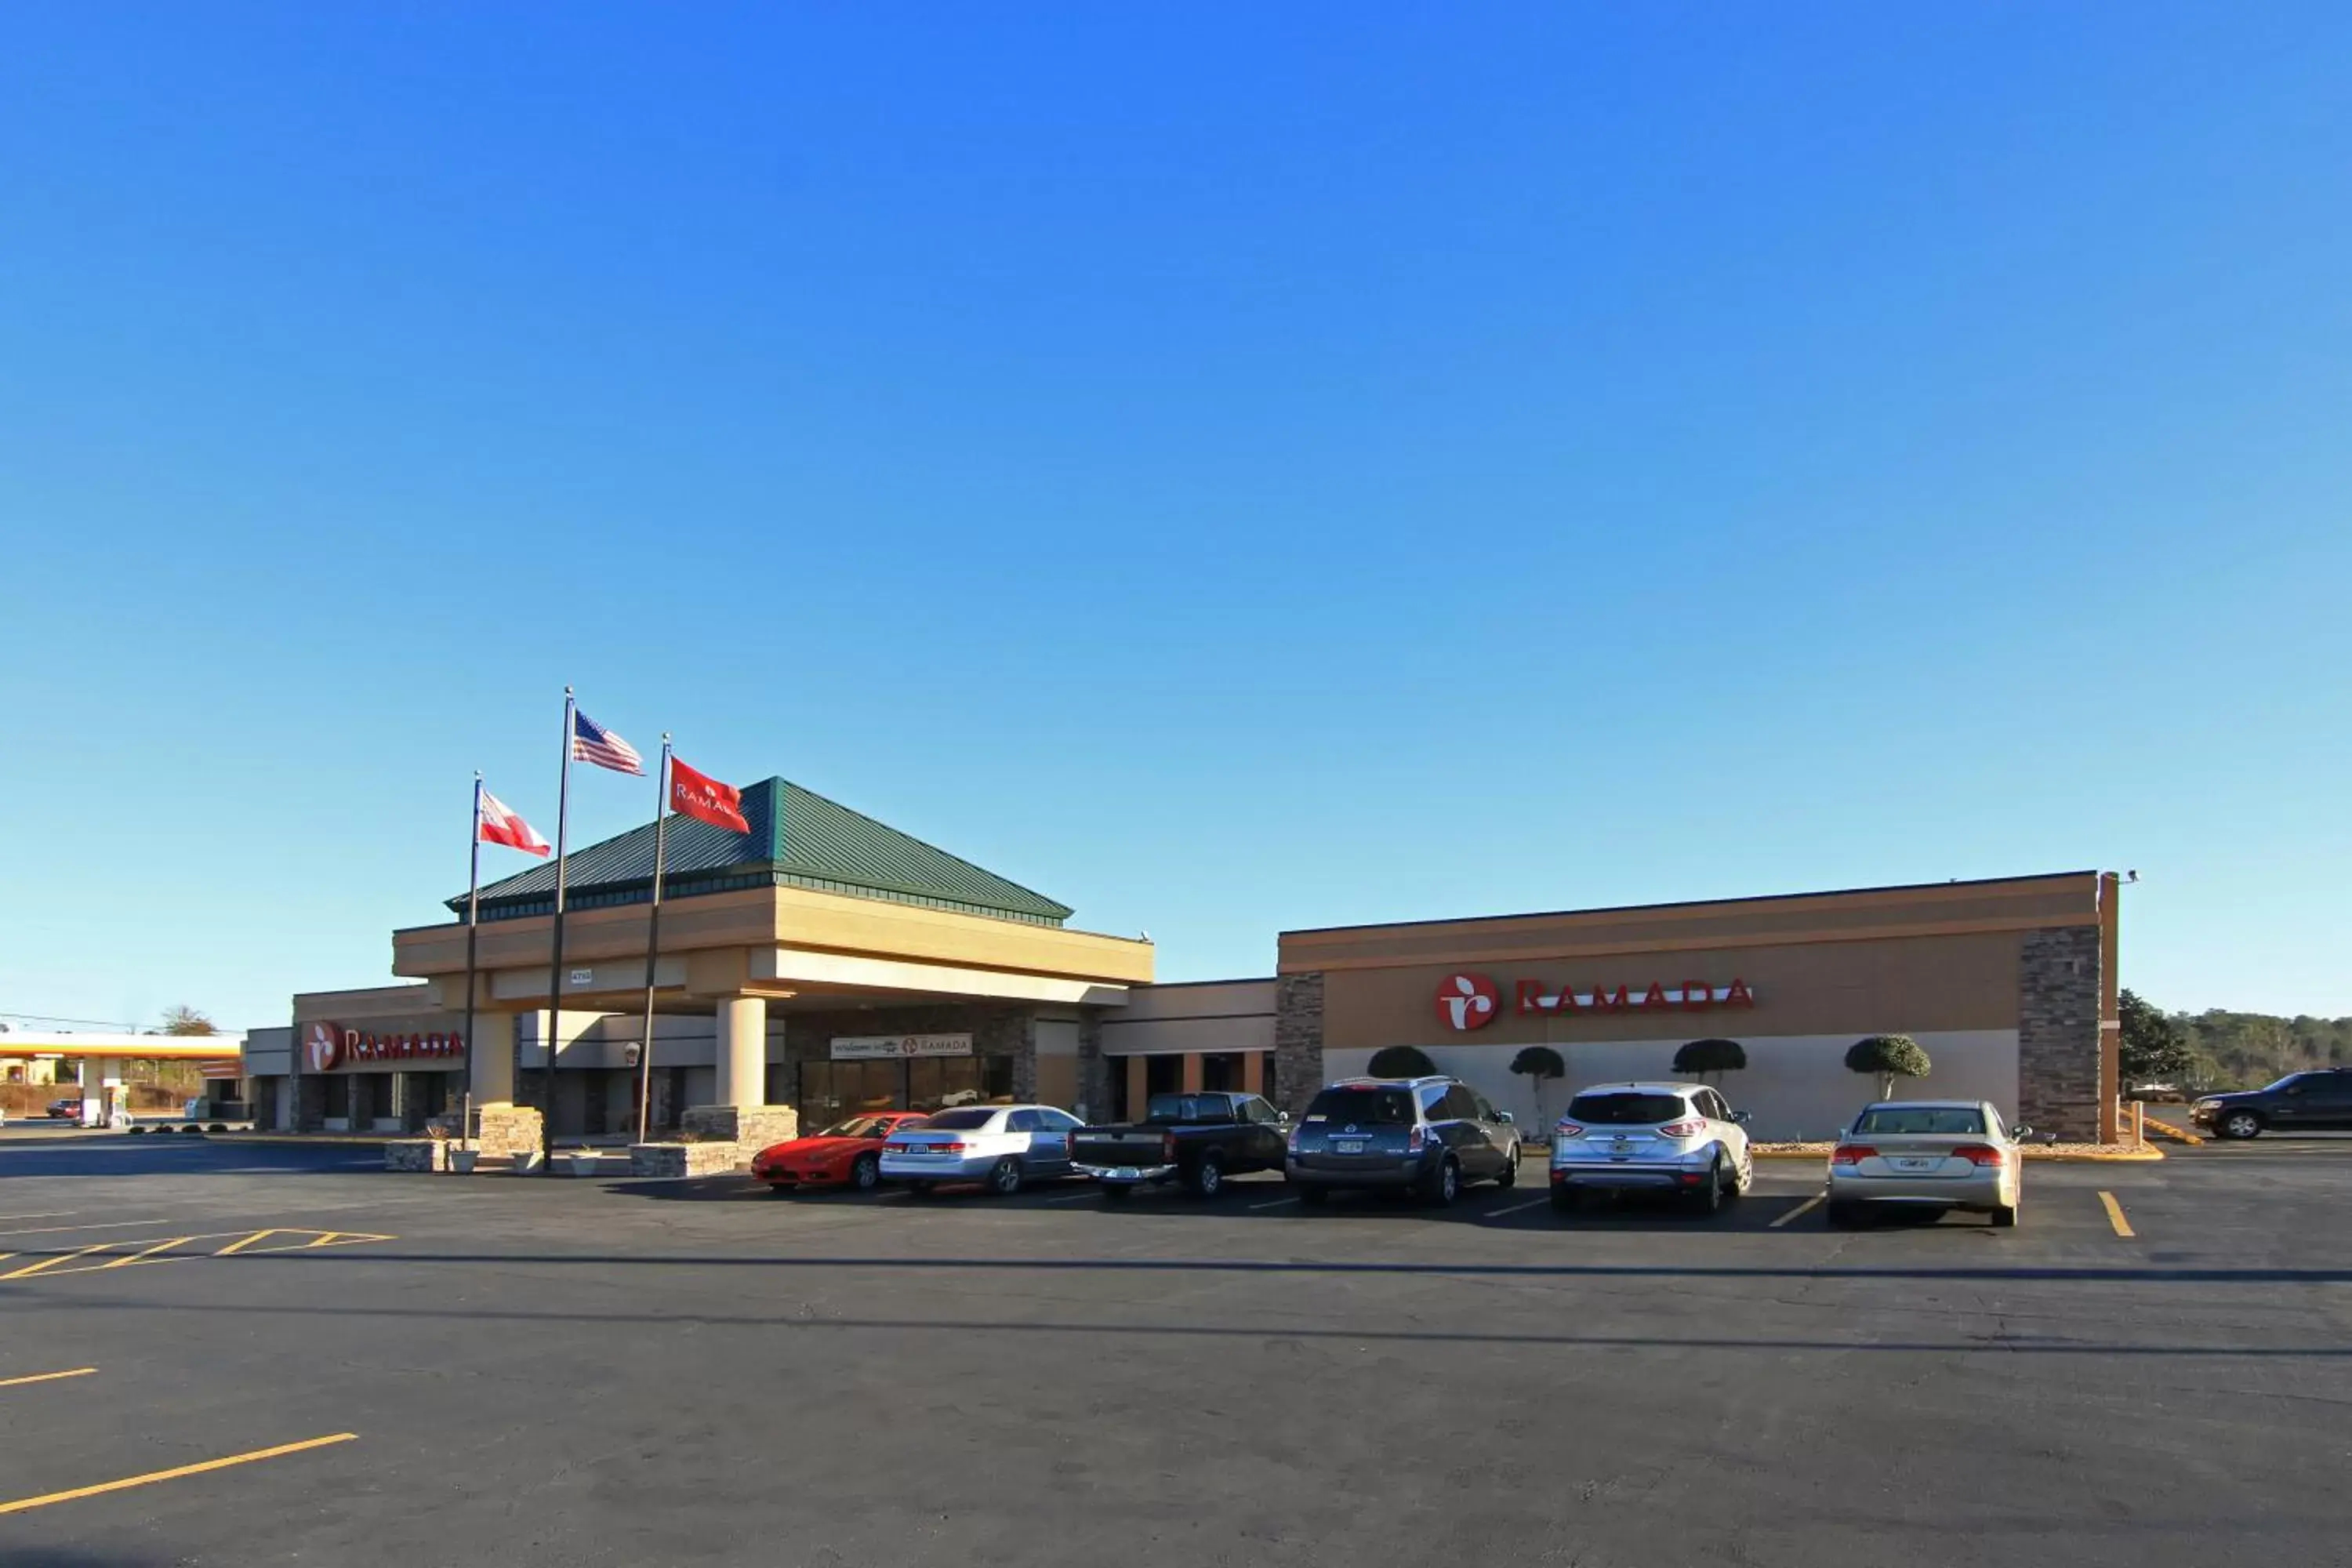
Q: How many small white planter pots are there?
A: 3